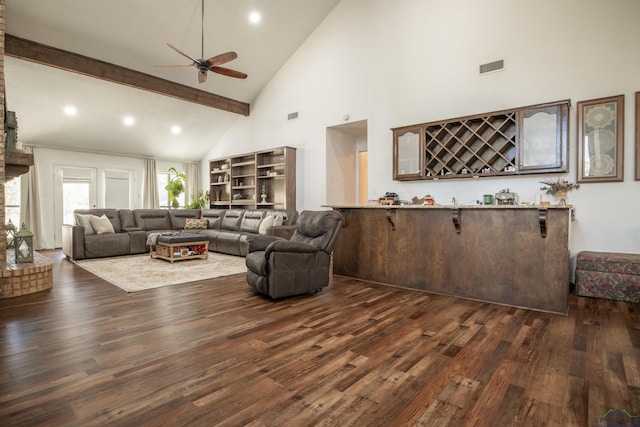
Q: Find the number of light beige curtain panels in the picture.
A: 3